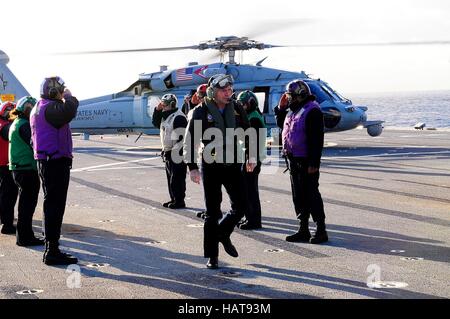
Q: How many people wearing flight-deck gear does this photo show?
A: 8